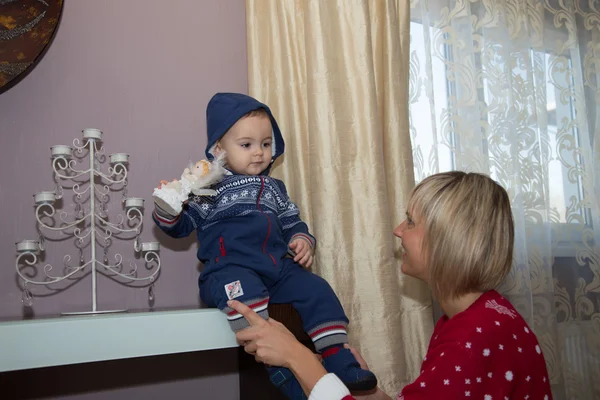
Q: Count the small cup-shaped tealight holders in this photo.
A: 7